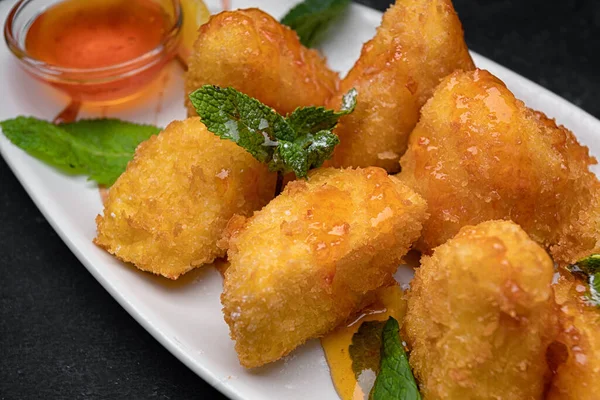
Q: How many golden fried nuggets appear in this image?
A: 7